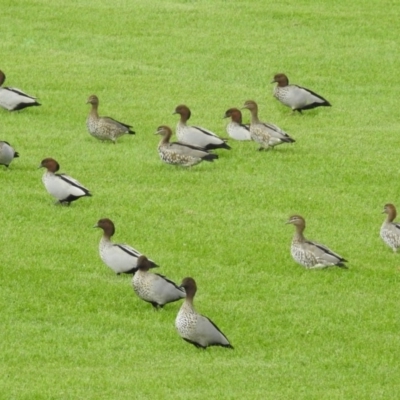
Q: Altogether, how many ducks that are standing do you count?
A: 14